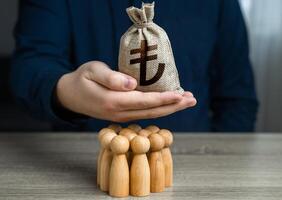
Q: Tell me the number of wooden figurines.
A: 11